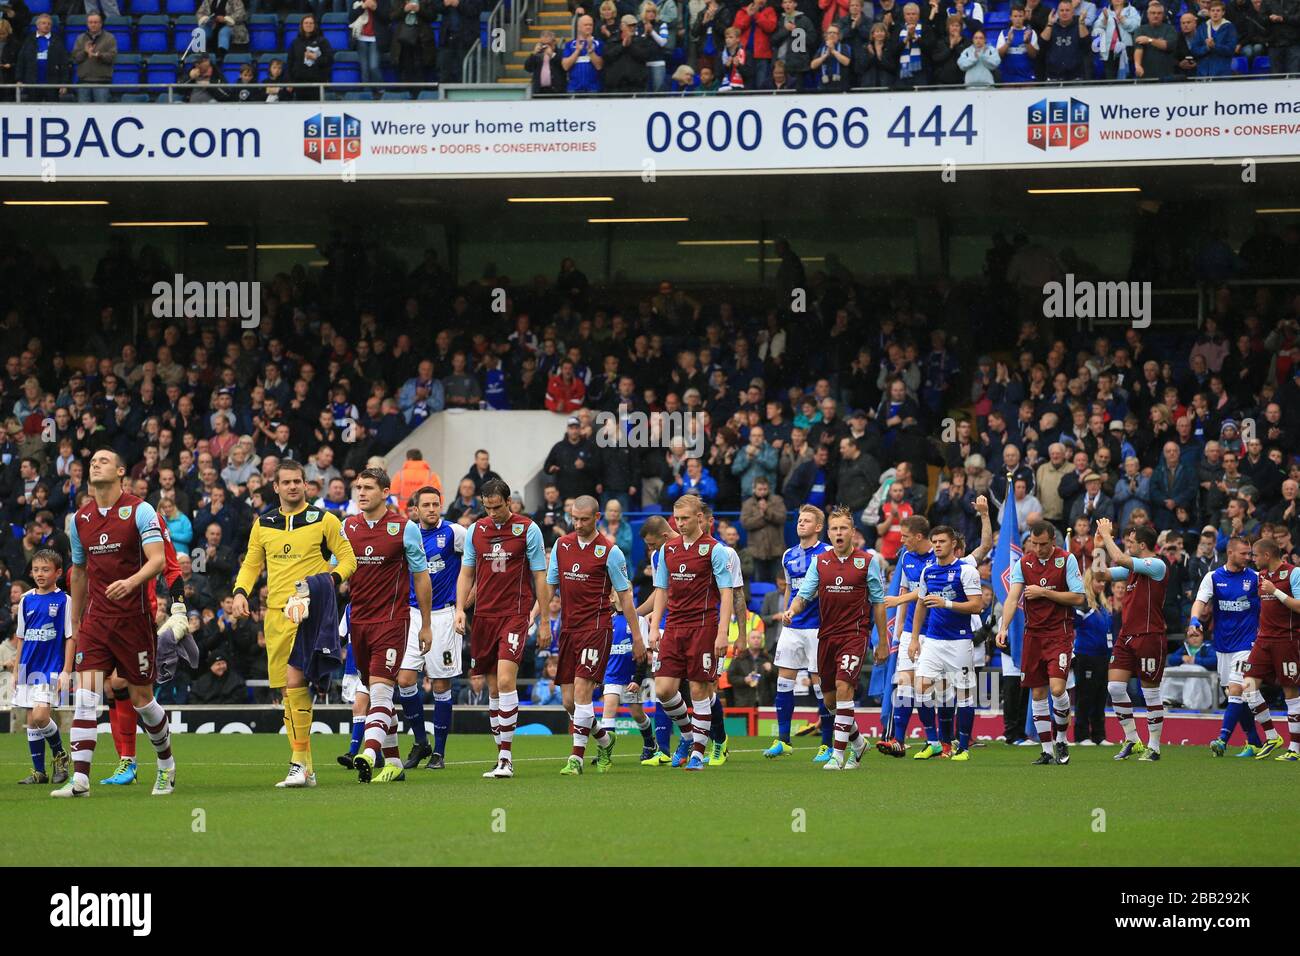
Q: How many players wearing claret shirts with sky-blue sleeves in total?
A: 9